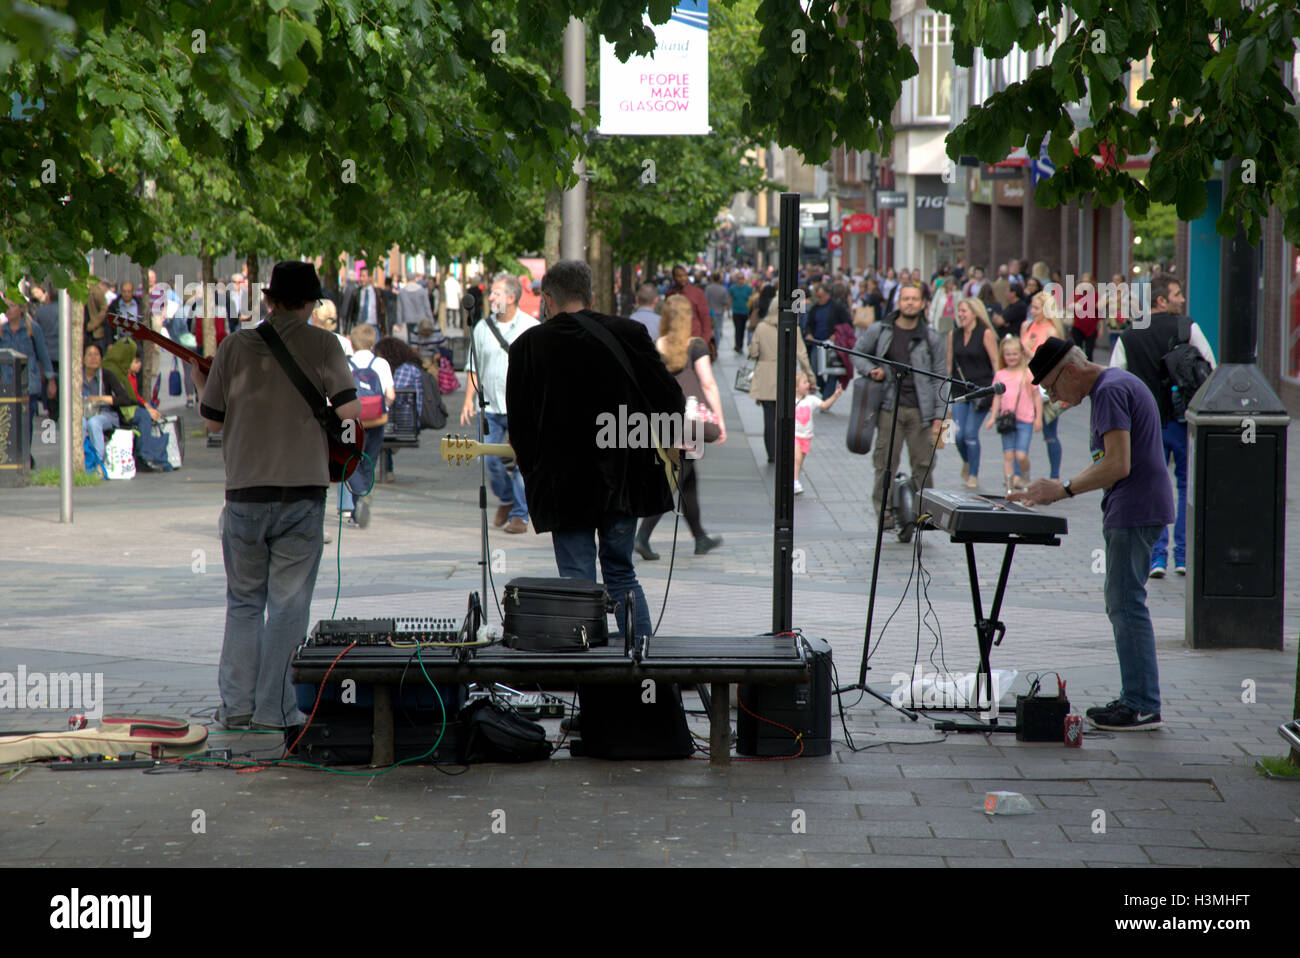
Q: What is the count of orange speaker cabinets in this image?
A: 0